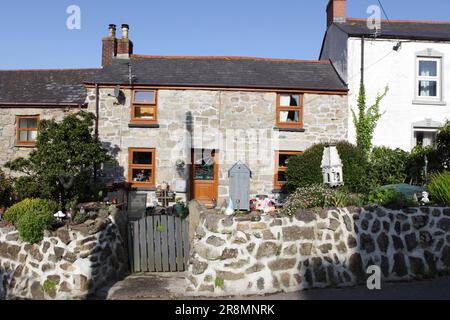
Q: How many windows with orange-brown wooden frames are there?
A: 5